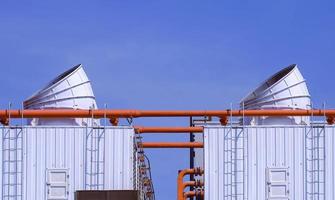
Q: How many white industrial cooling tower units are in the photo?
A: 2